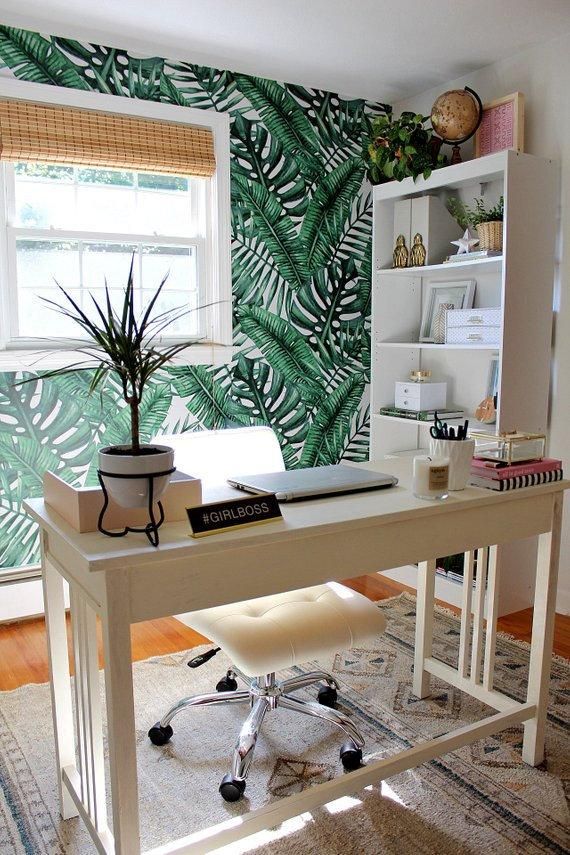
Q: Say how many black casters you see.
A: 5